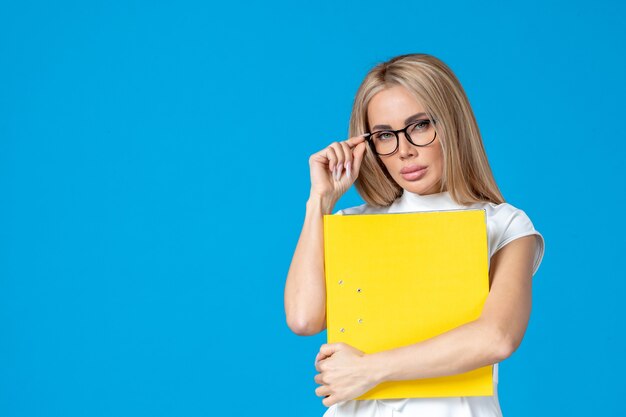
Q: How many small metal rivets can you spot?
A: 4